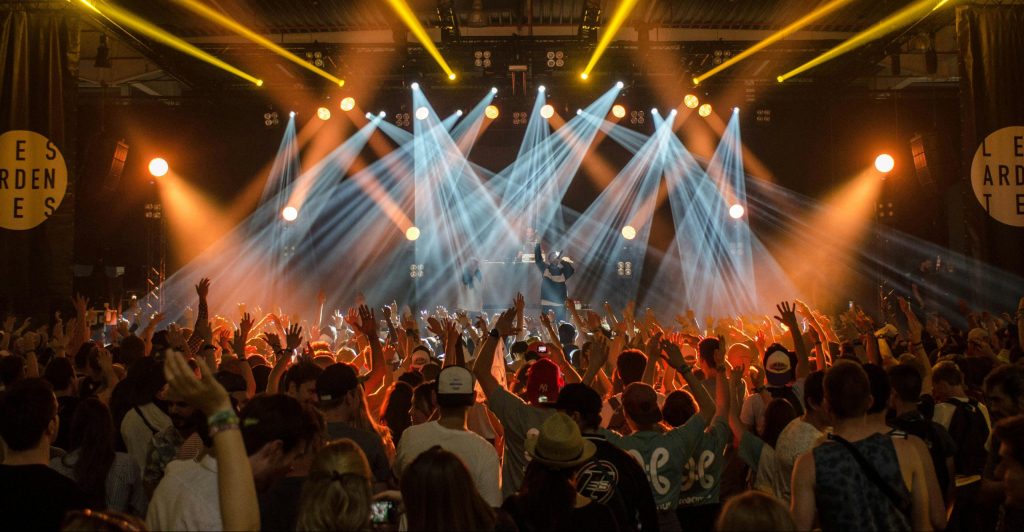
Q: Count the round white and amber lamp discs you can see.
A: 14